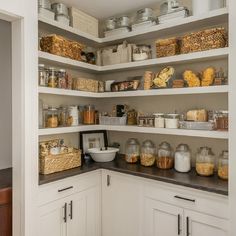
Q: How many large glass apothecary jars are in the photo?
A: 6